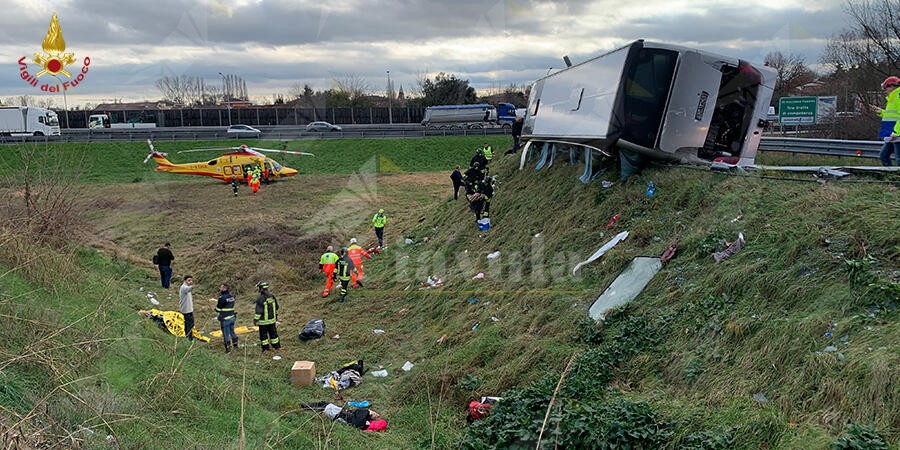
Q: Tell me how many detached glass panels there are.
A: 1